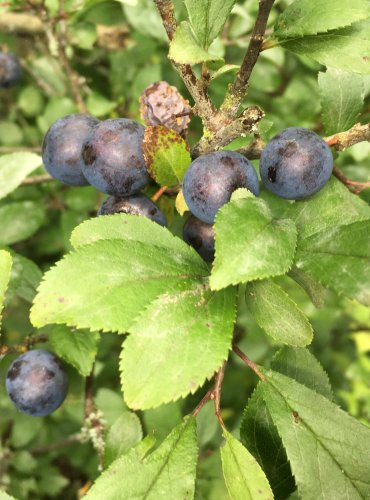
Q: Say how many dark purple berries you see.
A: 8